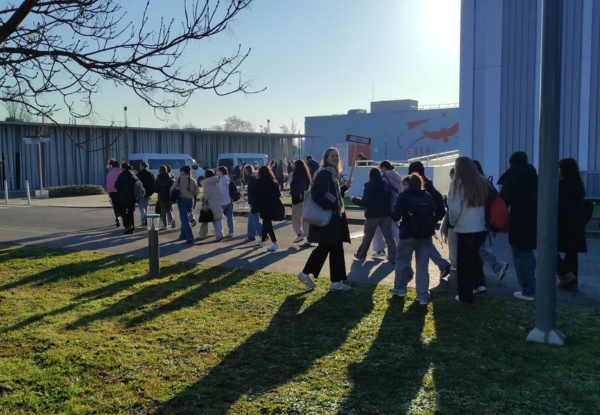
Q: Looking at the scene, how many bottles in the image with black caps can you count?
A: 0